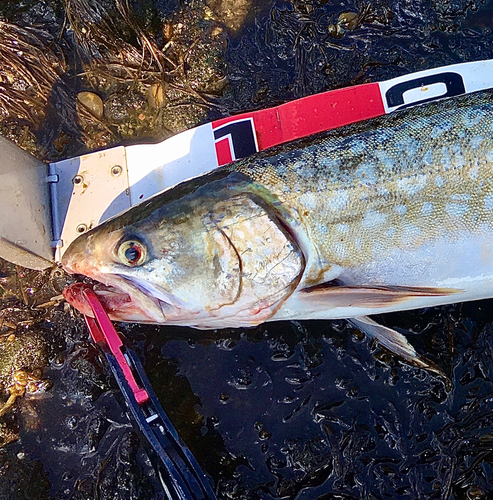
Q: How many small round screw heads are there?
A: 3